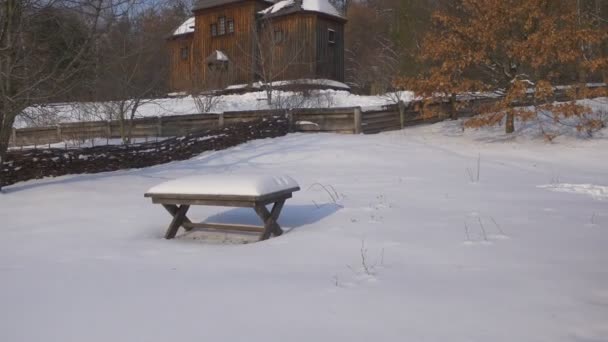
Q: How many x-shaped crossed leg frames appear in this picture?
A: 2